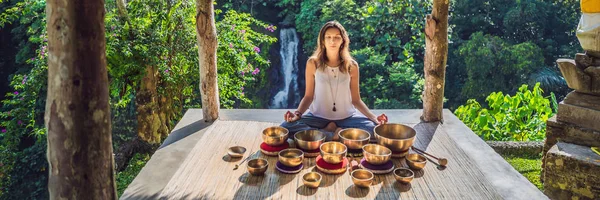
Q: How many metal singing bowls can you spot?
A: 13